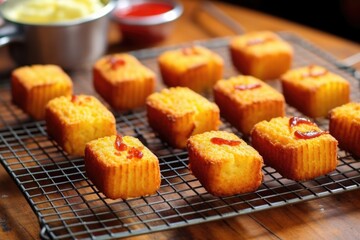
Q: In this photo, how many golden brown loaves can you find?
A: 12